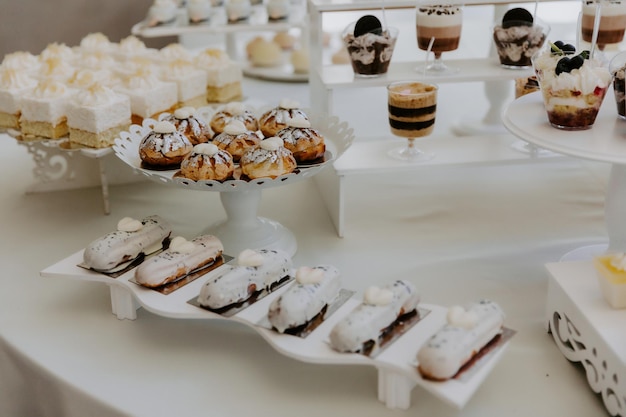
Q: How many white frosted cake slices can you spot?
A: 15